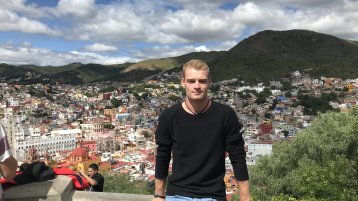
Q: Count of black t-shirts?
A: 2